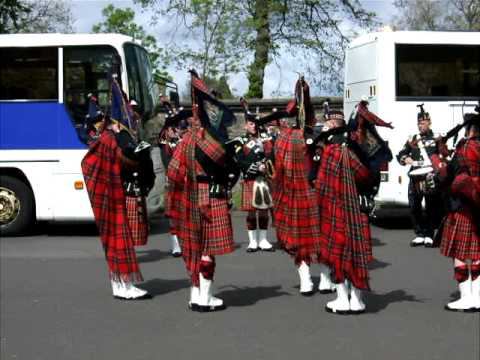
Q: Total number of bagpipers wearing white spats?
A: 7